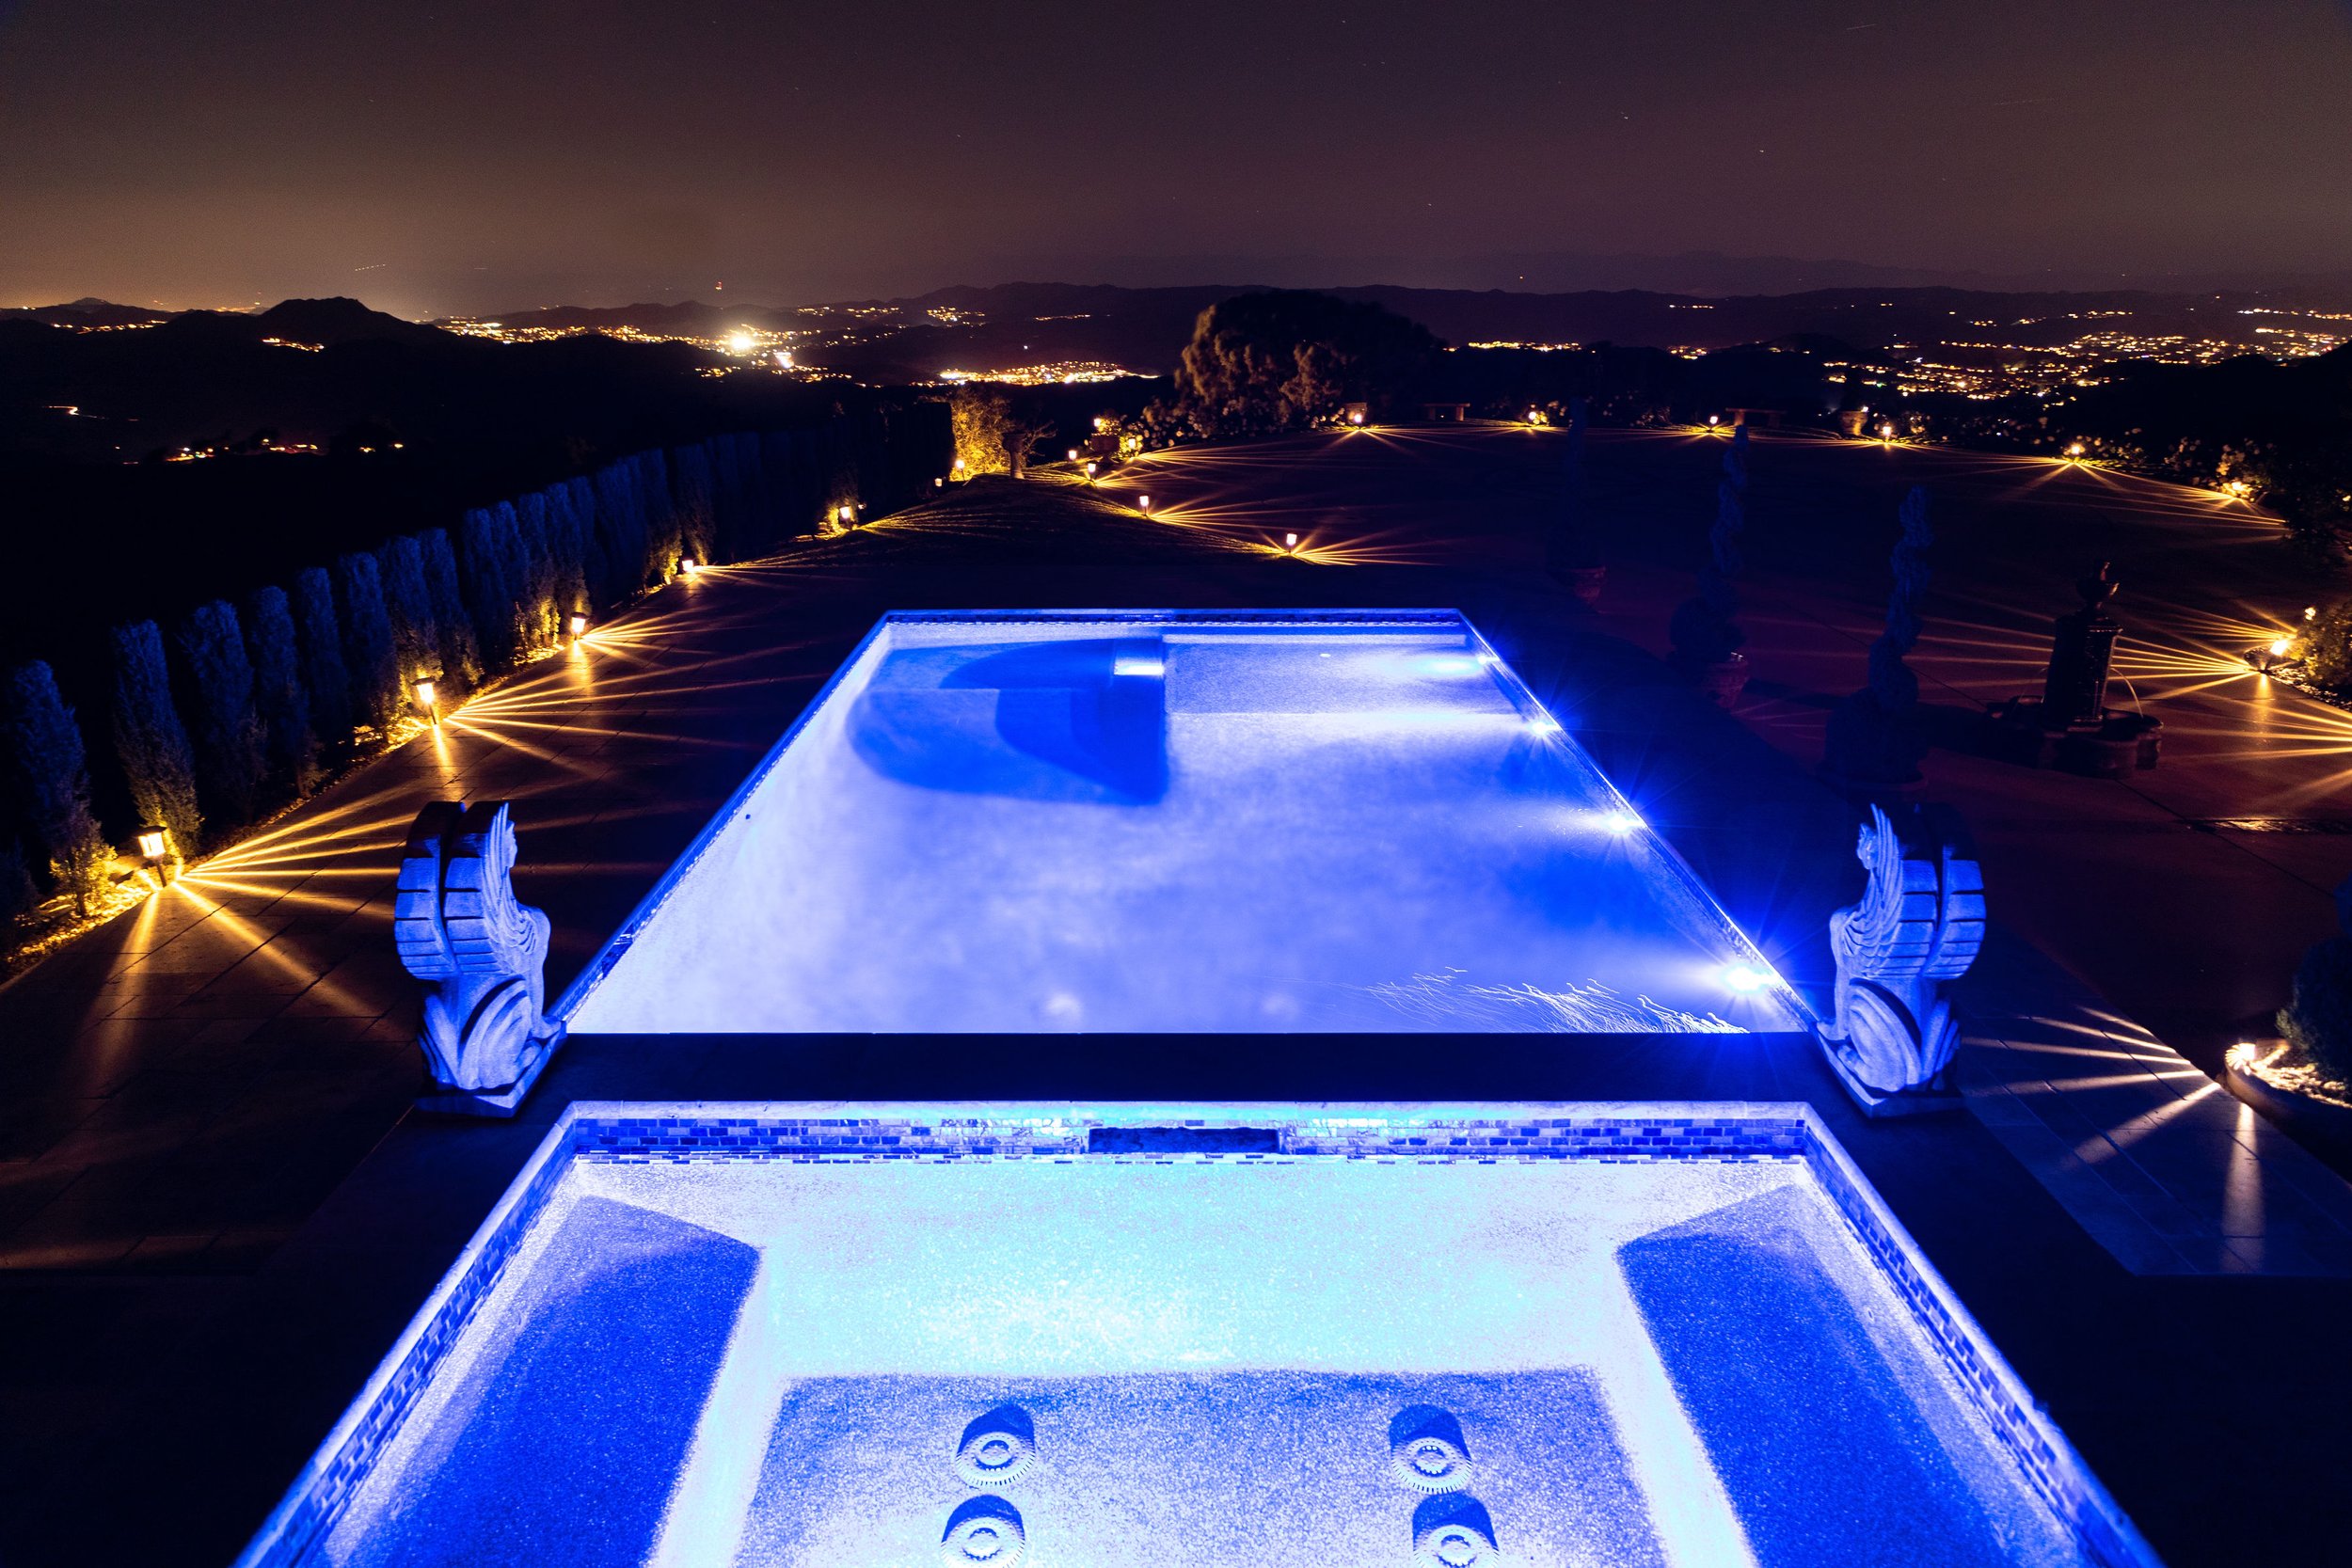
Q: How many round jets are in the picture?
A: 4